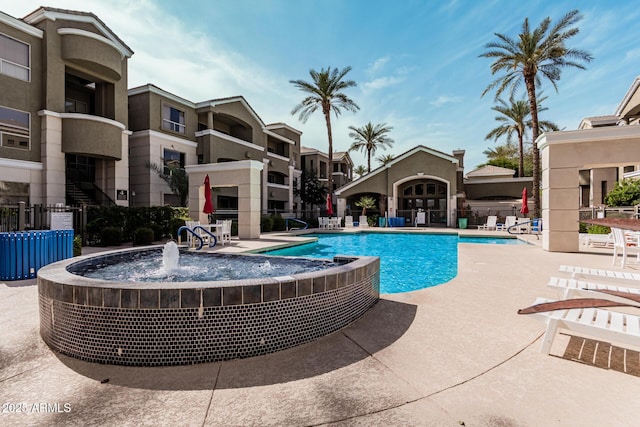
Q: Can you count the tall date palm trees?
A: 4